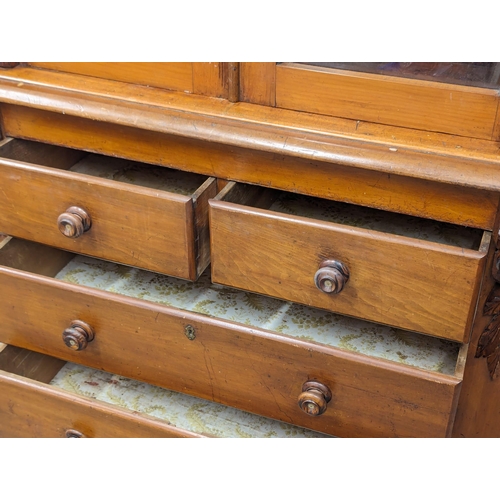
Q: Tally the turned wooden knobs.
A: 5